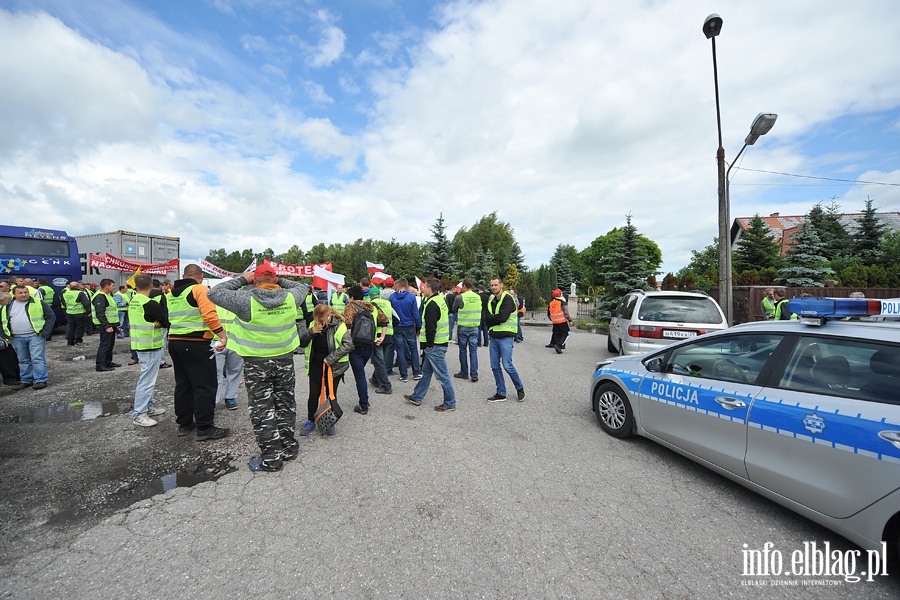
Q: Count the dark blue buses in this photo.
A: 1